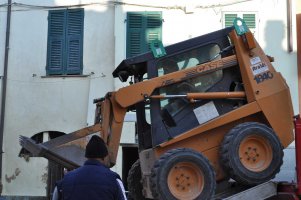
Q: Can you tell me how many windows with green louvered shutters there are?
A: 3